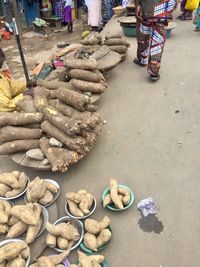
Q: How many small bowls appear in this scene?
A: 11